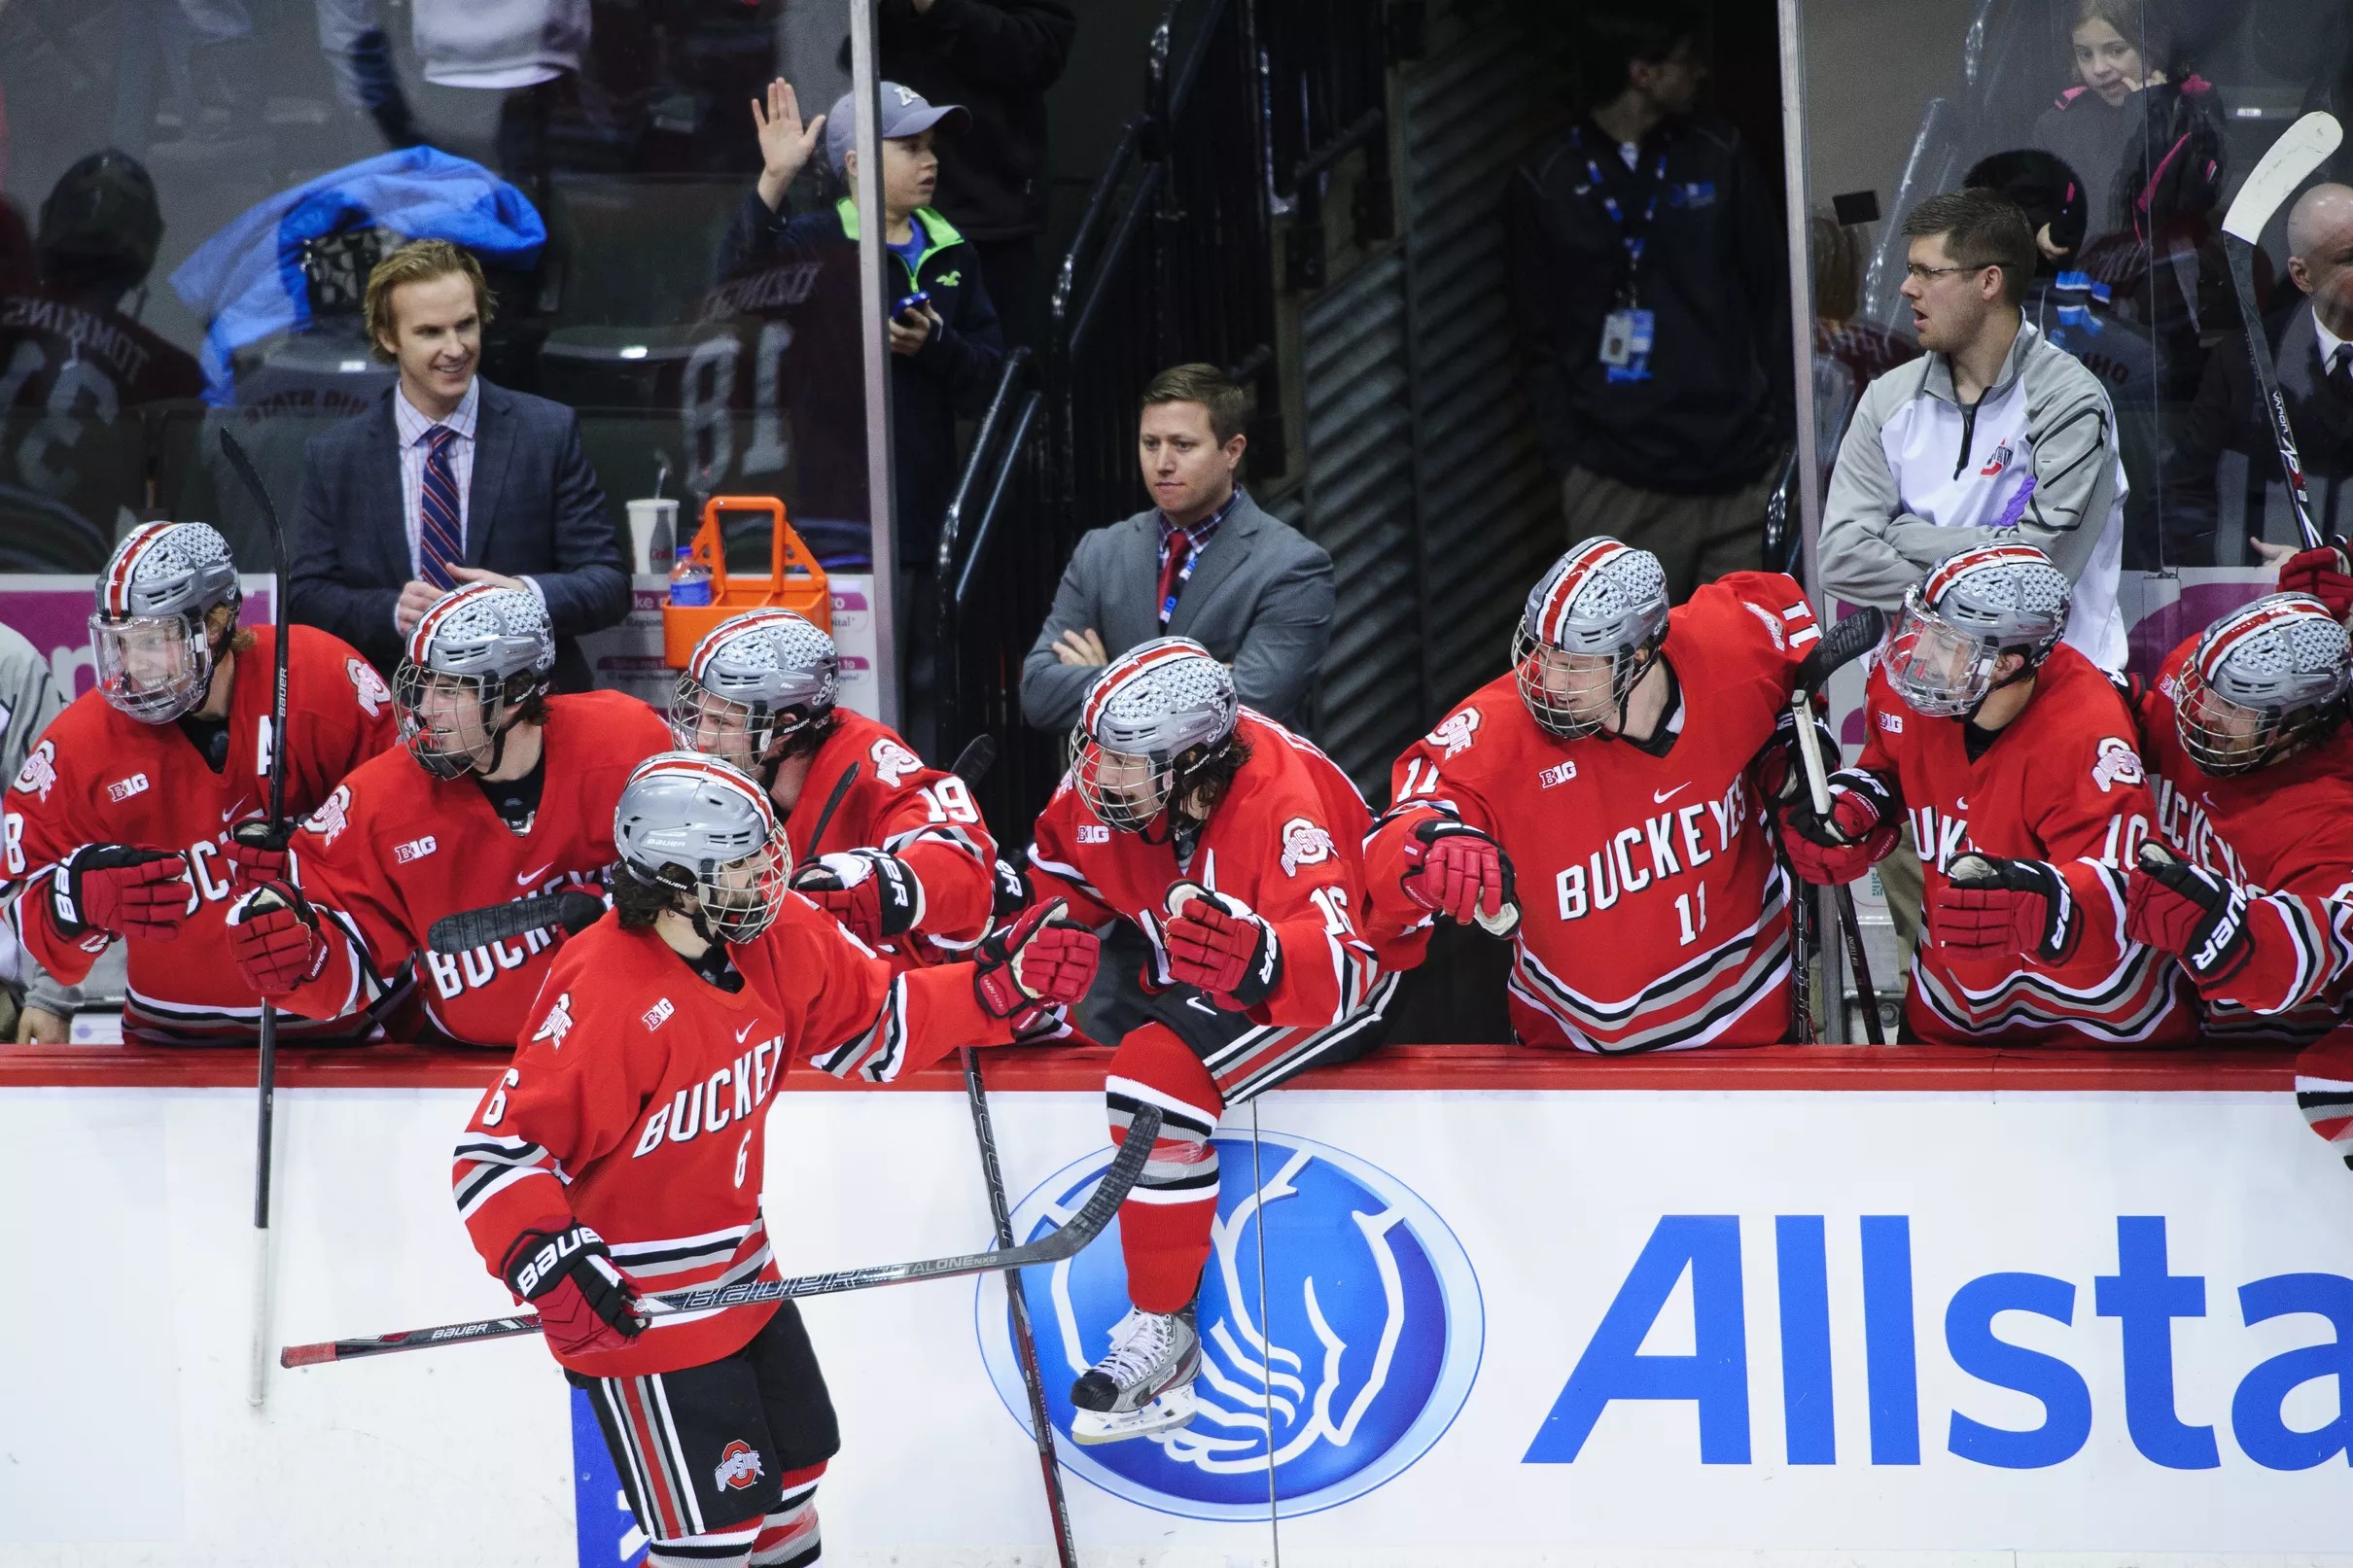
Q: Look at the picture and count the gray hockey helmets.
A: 8